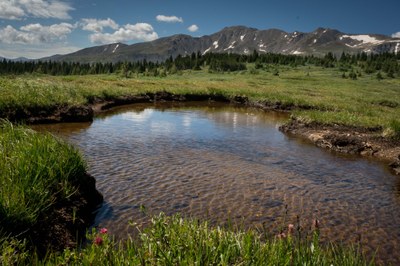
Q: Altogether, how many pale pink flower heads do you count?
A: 3